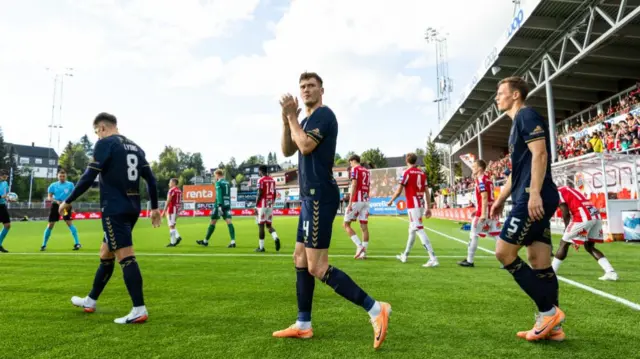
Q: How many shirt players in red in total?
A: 6